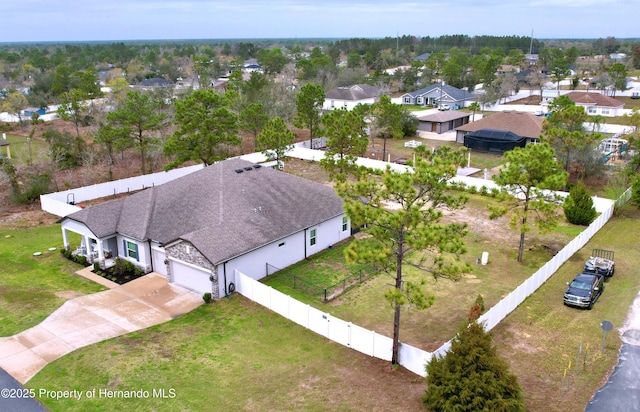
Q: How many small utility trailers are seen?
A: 1